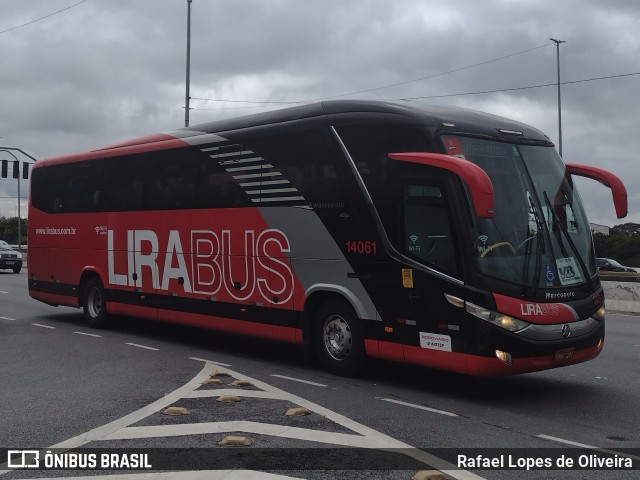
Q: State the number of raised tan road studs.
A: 8